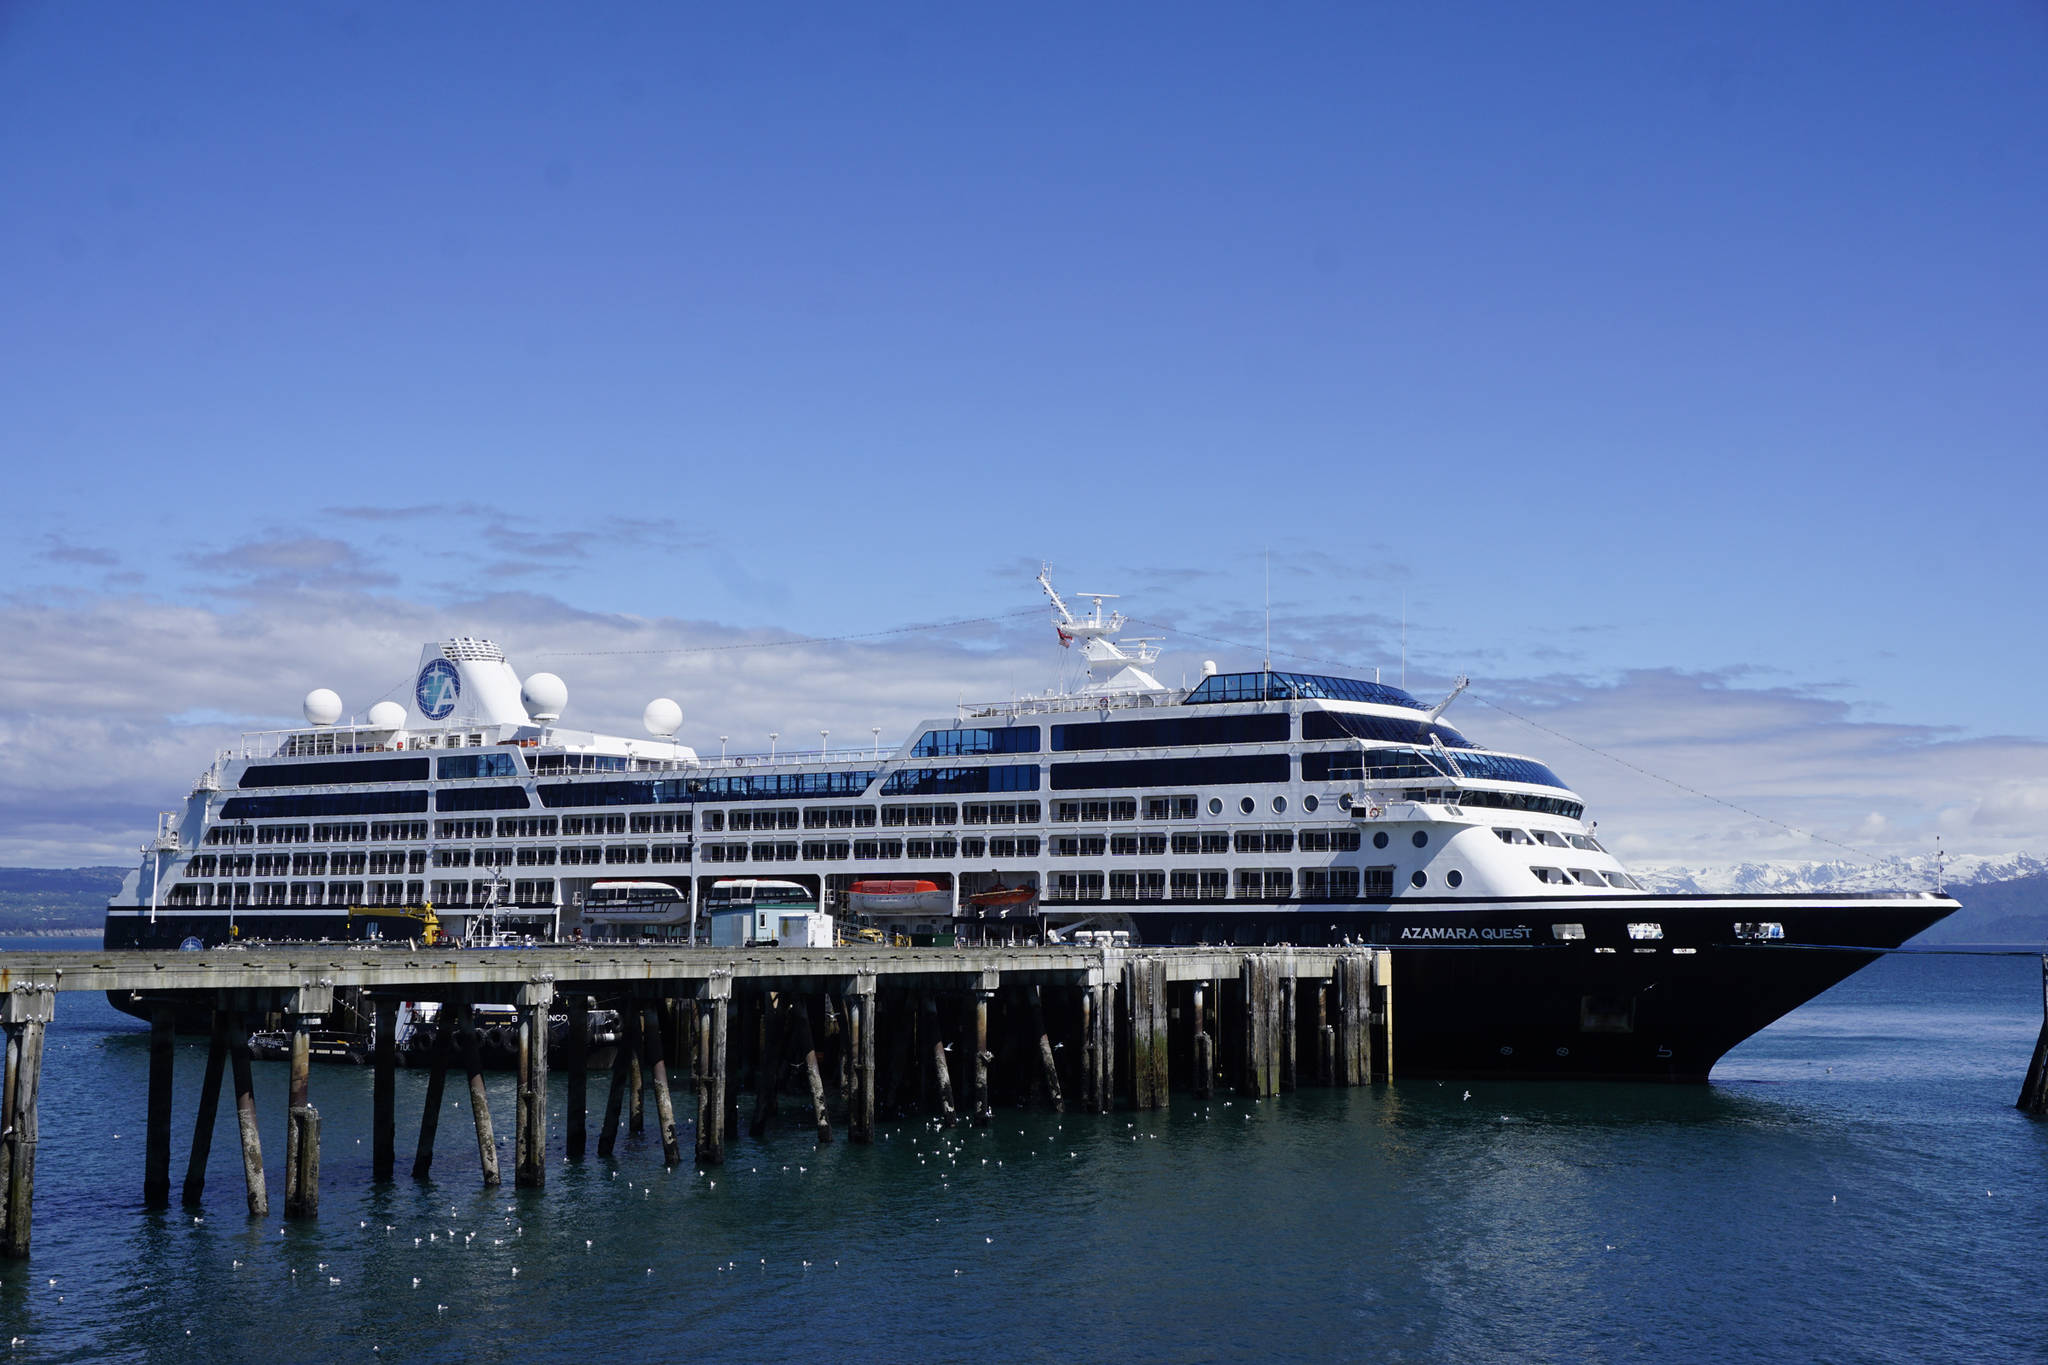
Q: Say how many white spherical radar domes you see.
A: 4